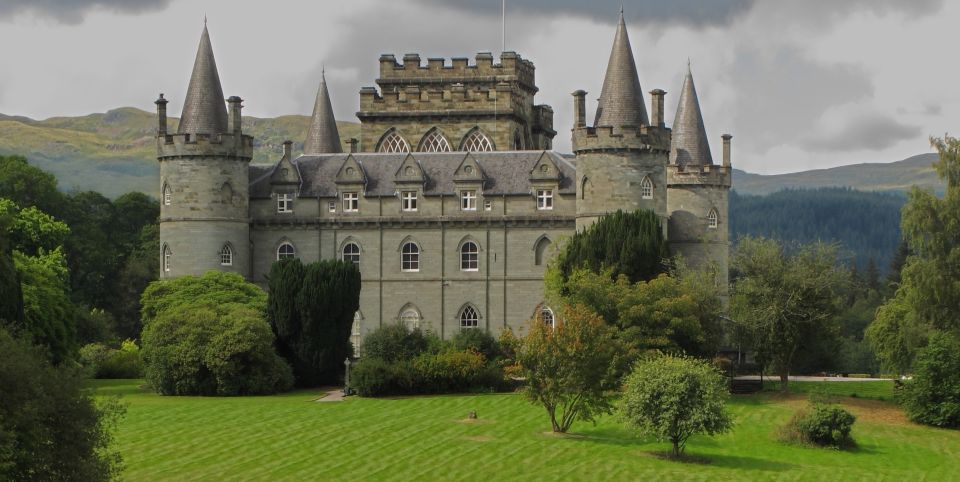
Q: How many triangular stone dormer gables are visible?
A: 5